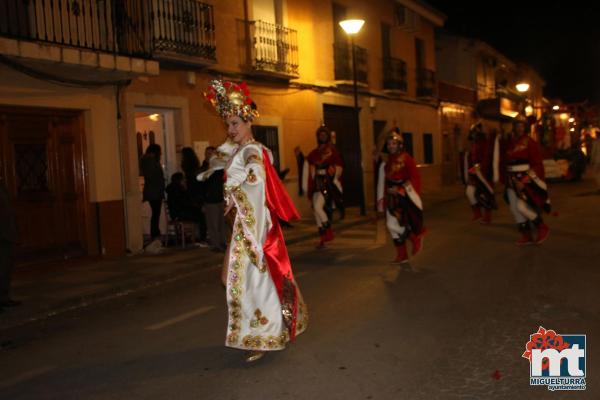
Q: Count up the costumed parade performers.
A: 5